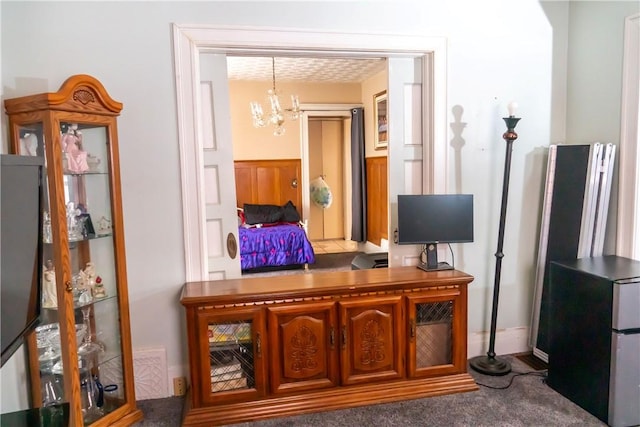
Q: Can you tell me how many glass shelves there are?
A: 4